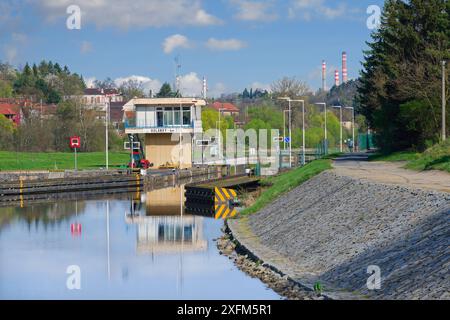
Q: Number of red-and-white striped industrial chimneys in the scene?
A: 3